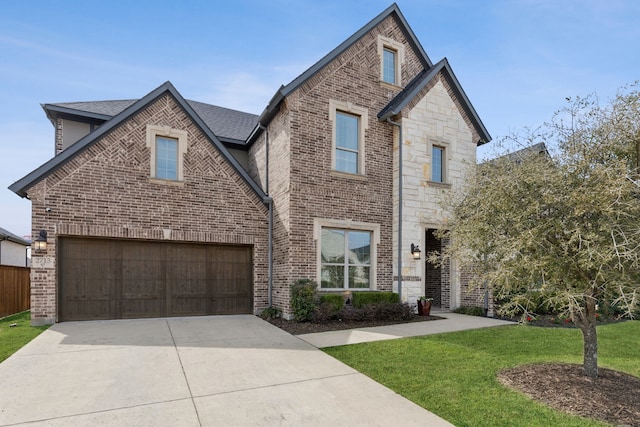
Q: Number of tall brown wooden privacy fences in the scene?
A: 1